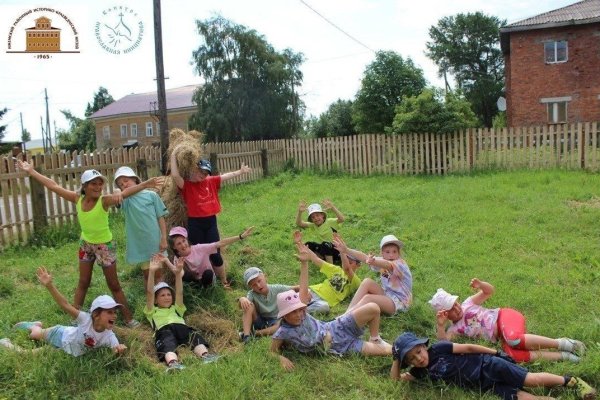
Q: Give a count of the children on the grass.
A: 13